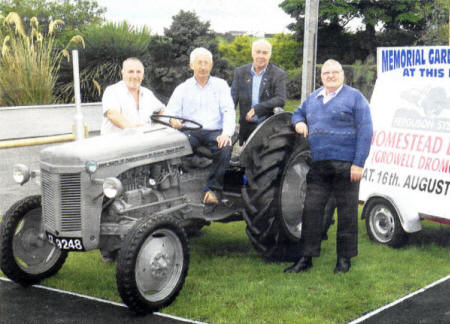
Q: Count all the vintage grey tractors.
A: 1